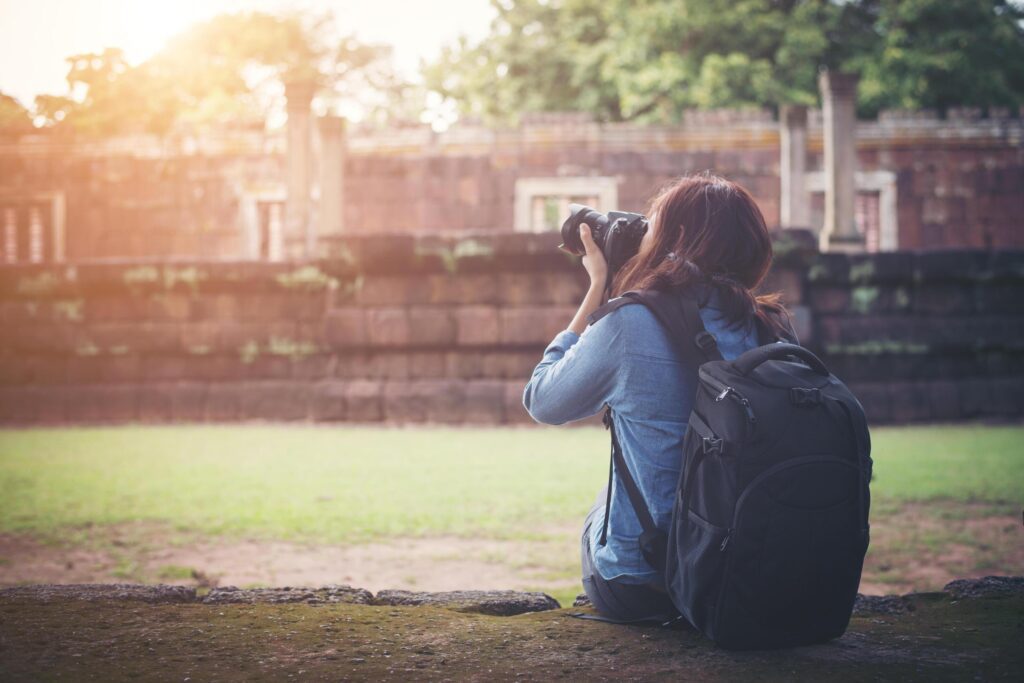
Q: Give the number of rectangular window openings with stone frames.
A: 4